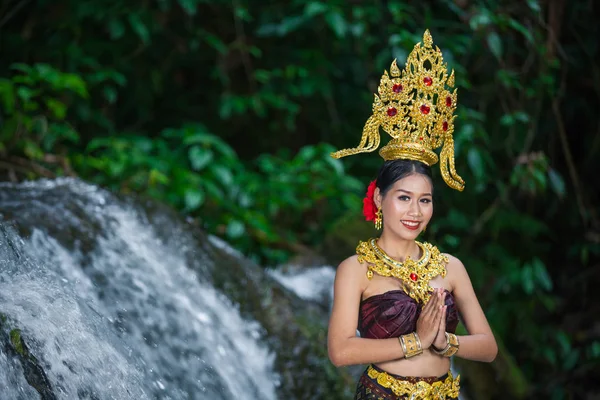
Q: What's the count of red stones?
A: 7